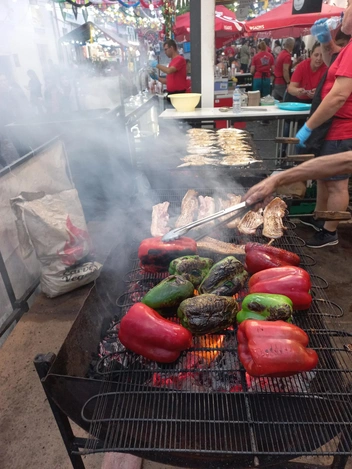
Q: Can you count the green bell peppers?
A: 5